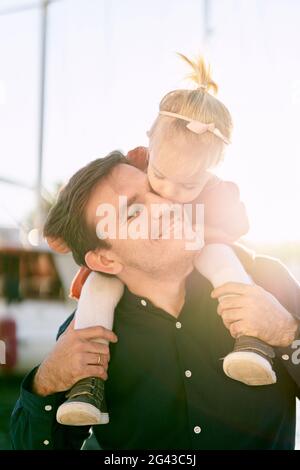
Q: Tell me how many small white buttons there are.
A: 7